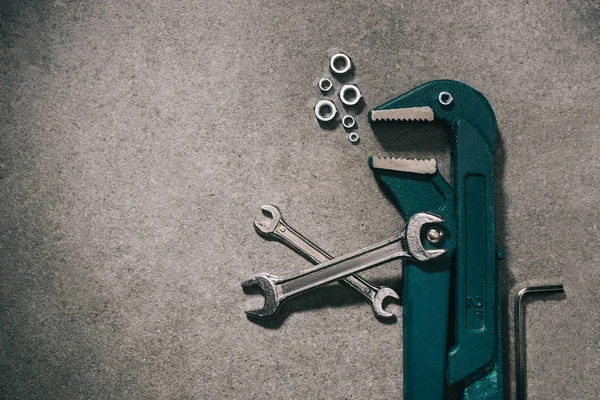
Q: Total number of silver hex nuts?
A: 7